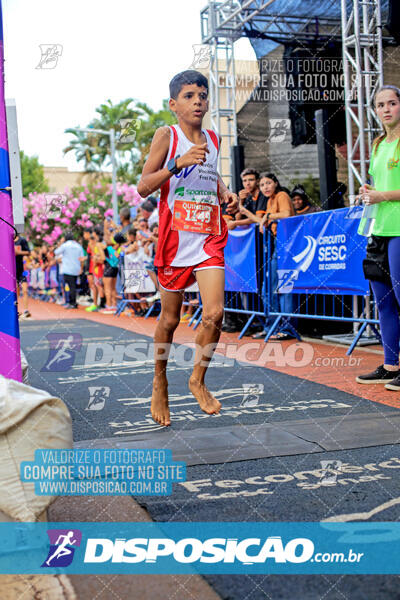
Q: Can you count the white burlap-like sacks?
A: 1